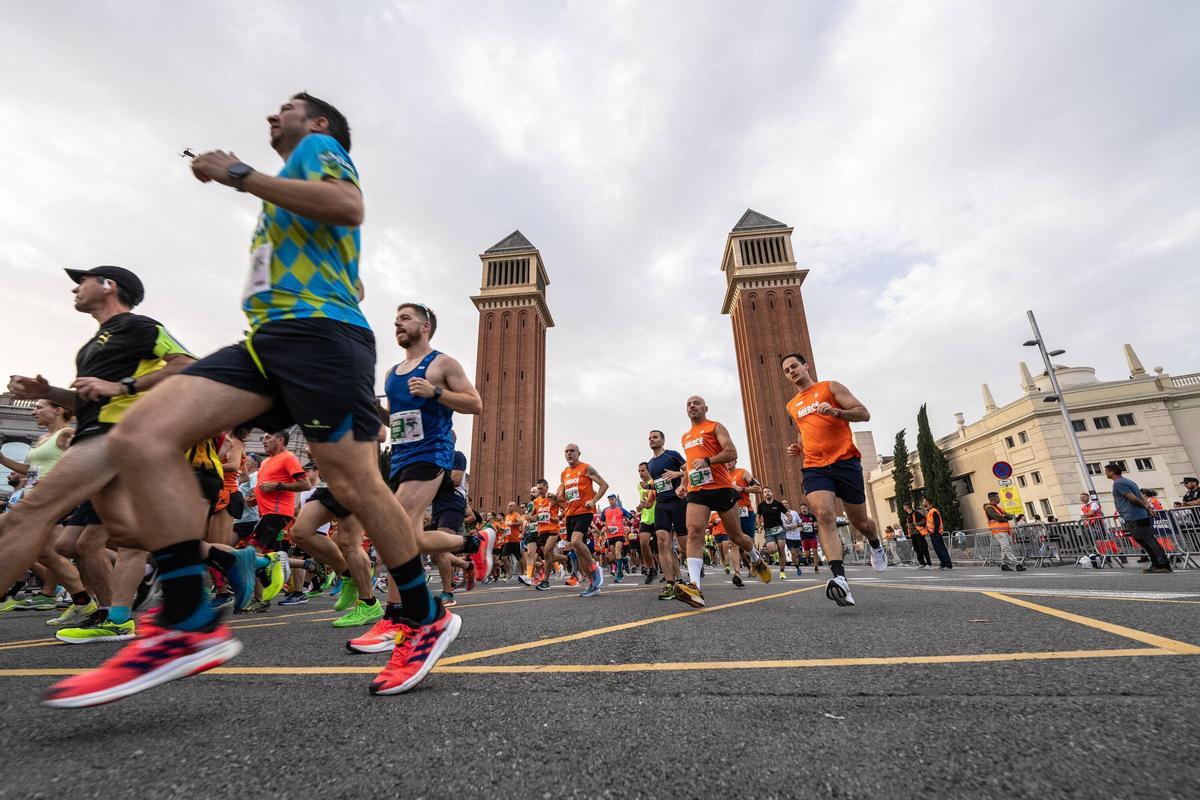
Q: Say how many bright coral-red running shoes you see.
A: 4